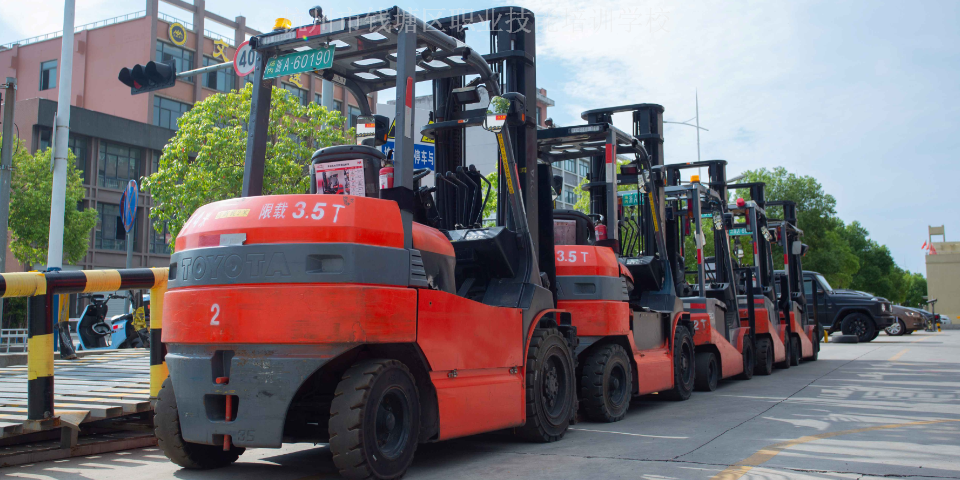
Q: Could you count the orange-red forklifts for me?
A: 5